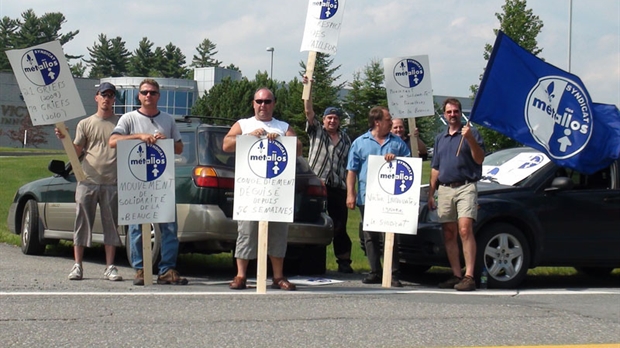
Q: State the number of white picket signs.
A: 6